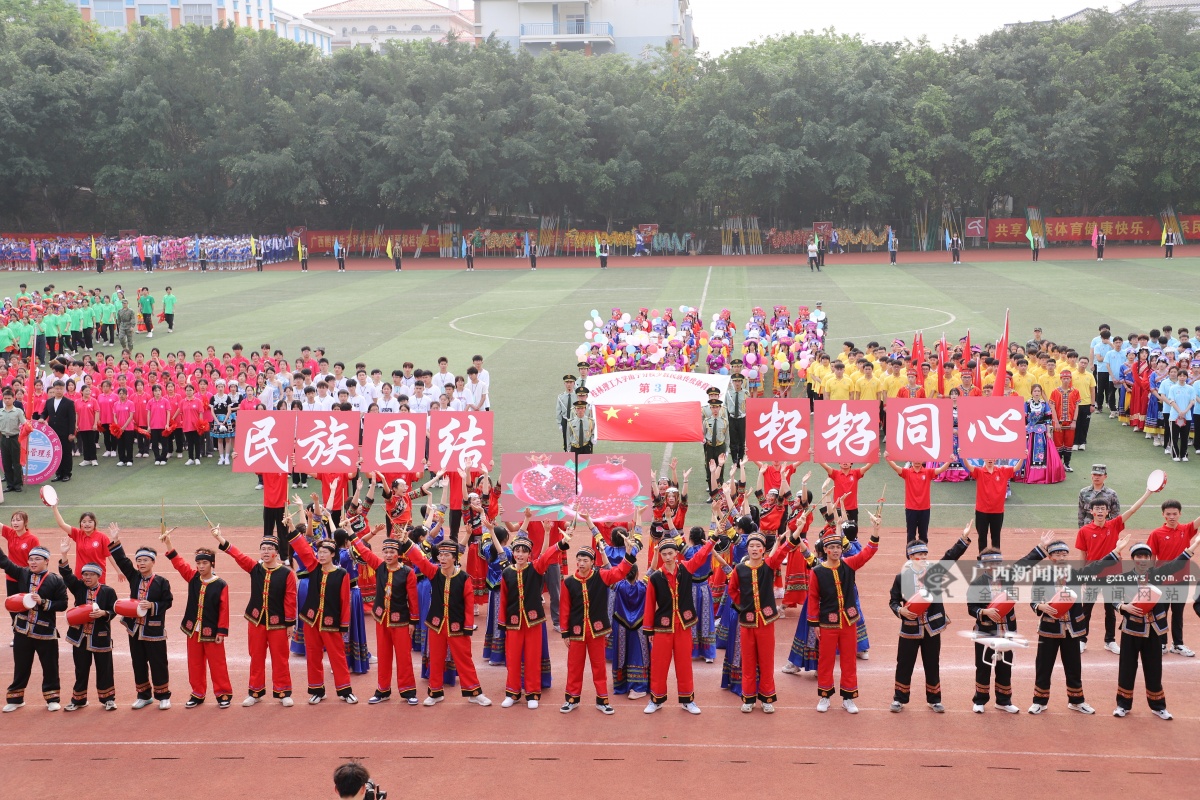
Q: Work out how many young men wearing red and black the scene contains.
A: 10